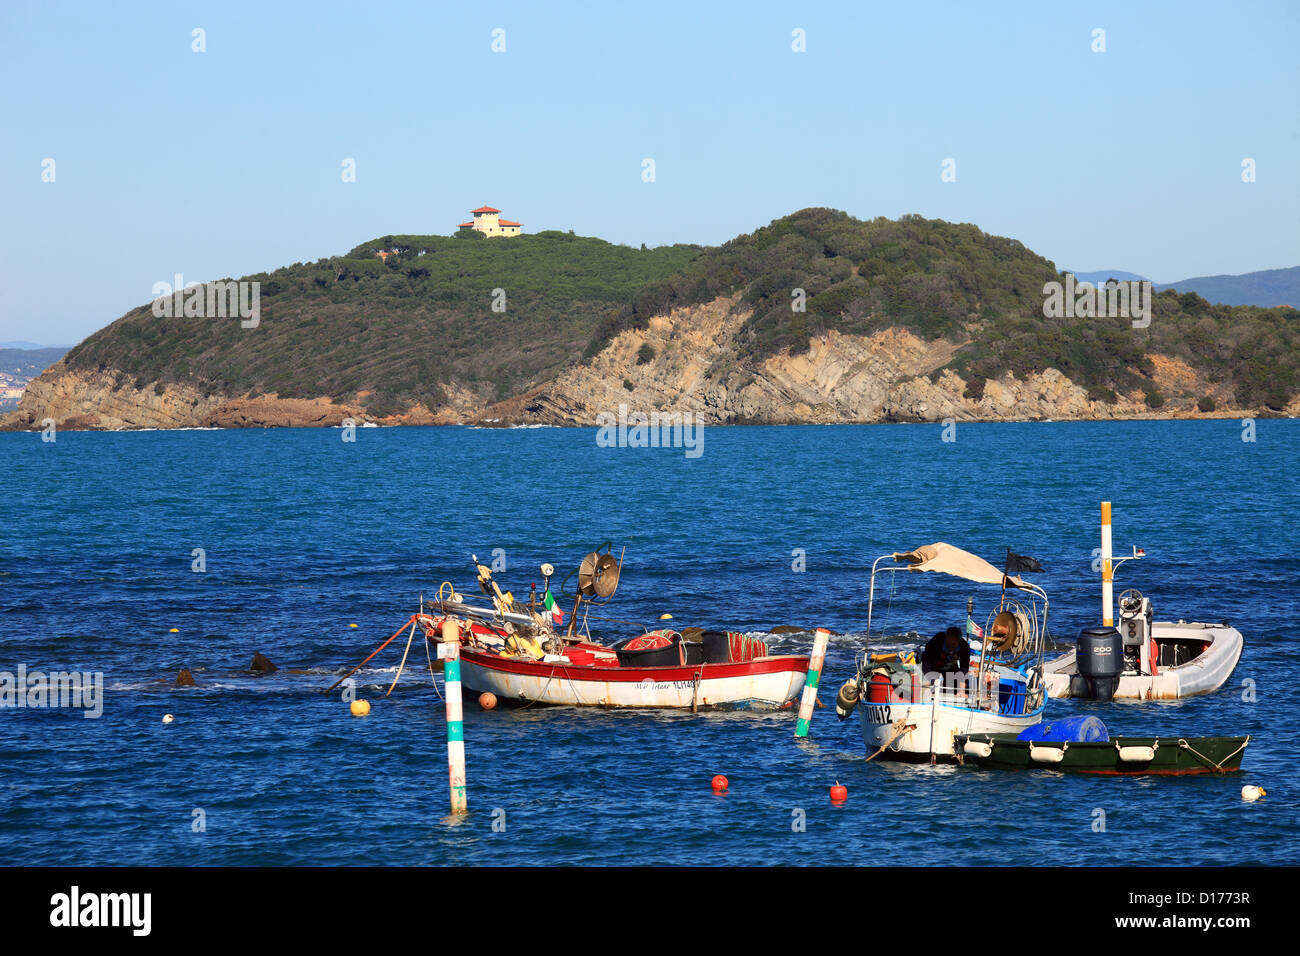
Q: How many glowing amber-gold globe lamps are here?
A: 0